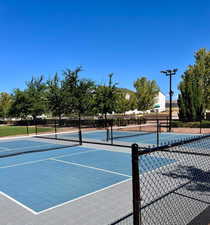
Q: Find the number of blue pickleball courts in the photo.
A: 2